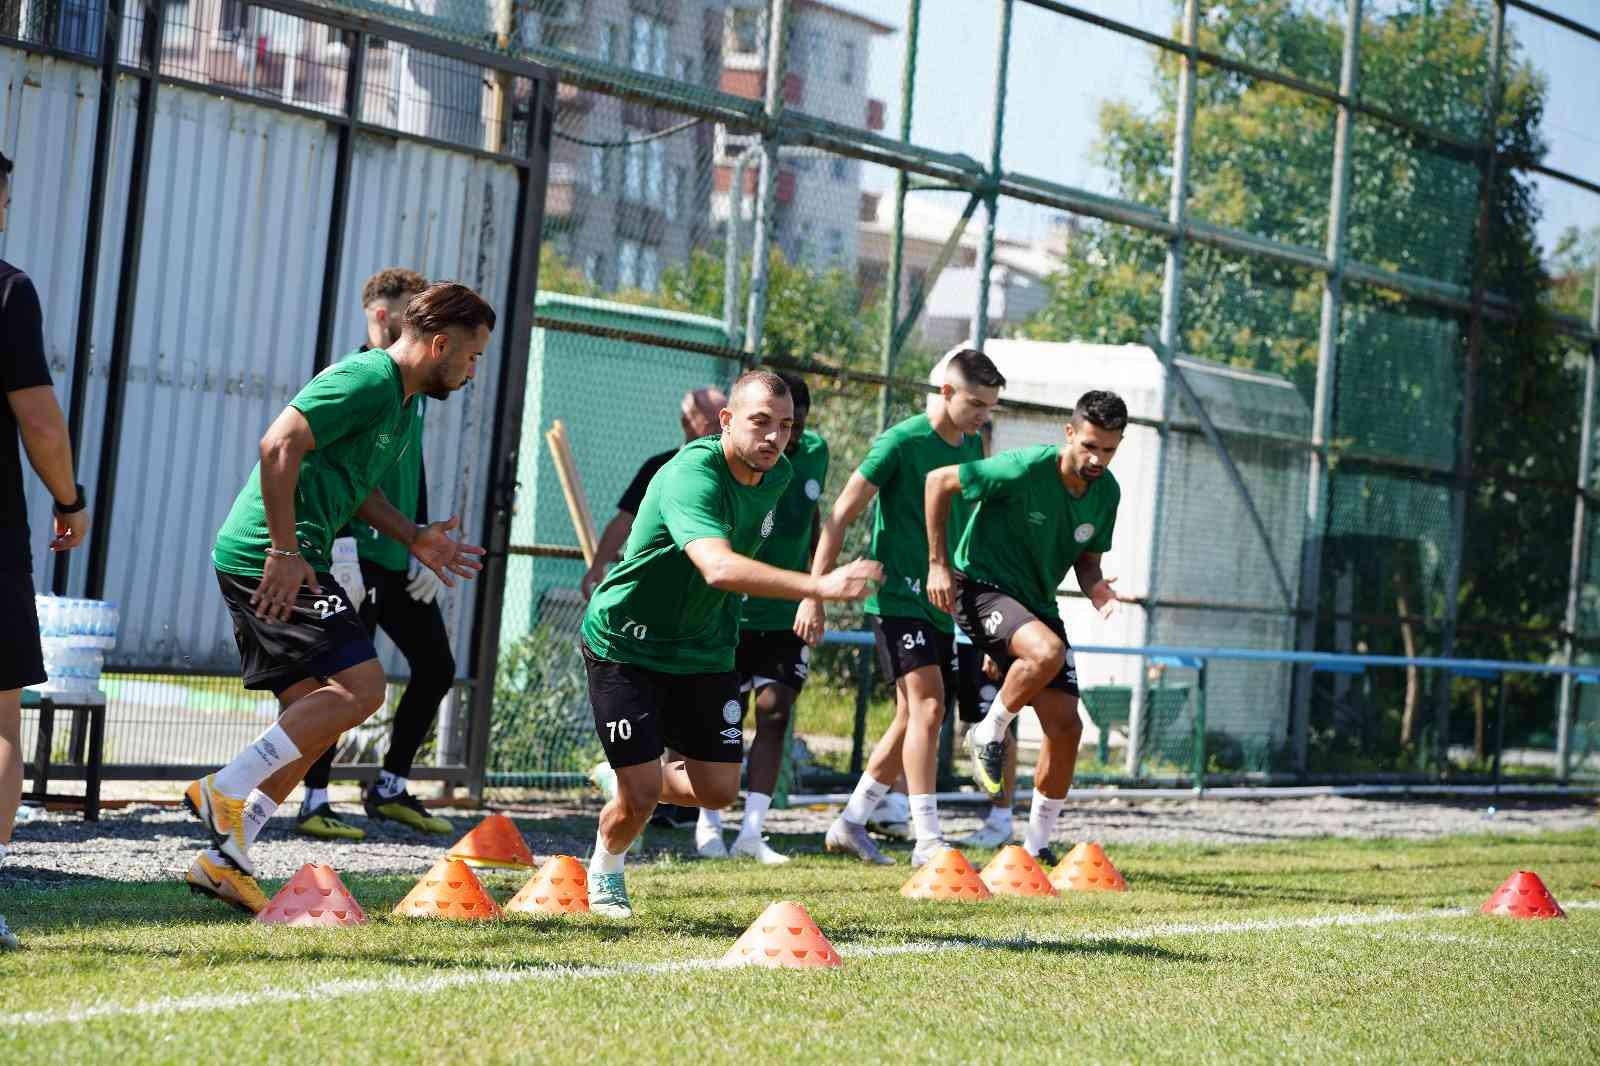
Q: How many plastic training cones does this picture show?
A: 9